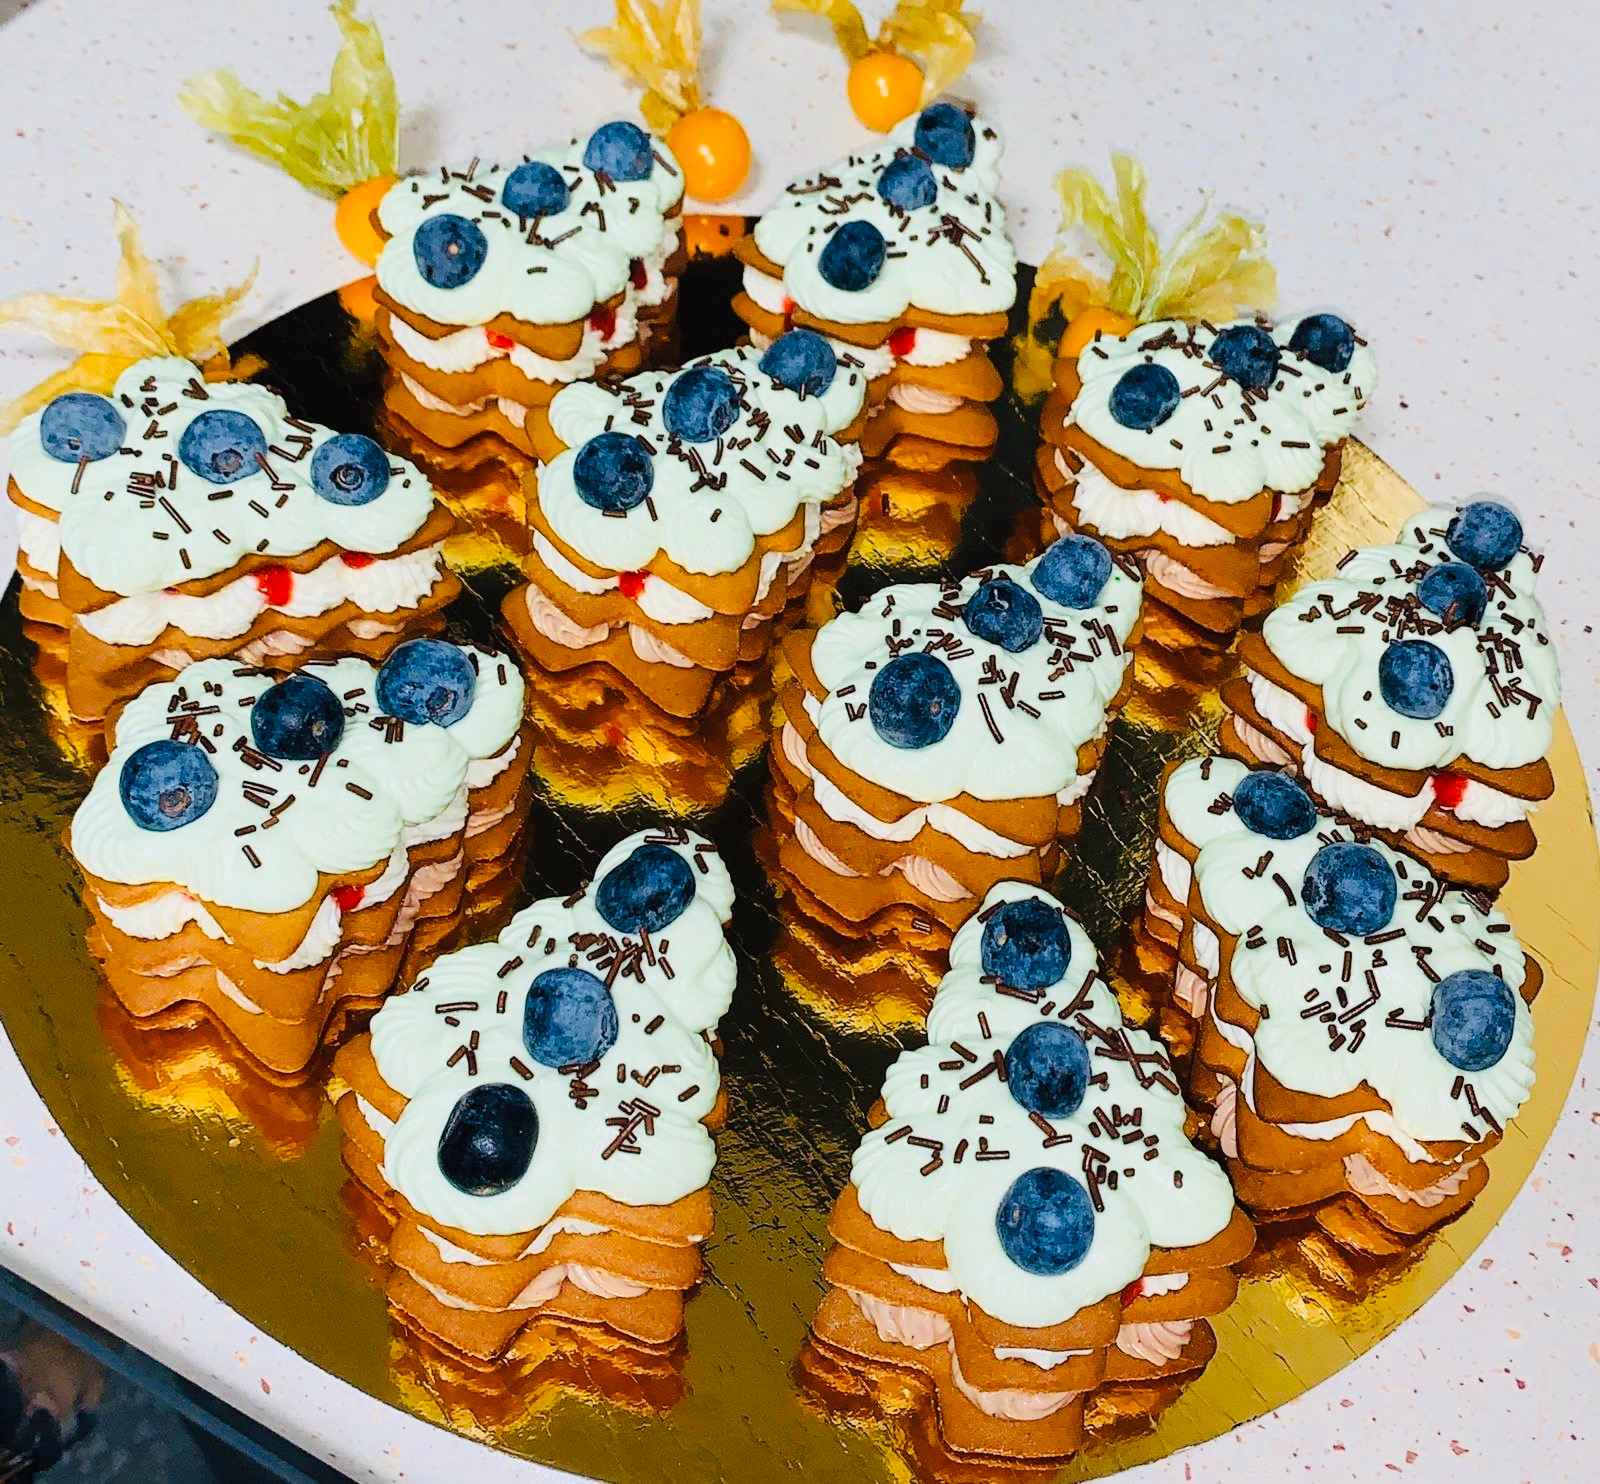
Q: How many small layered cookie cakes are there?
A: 11